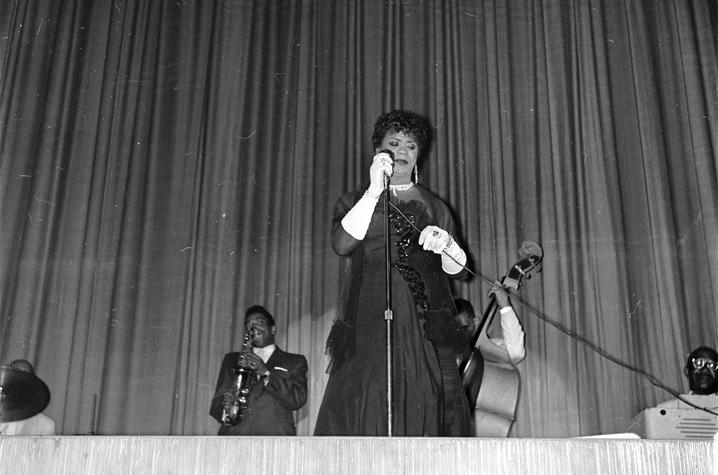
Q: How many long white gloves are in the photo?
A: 2